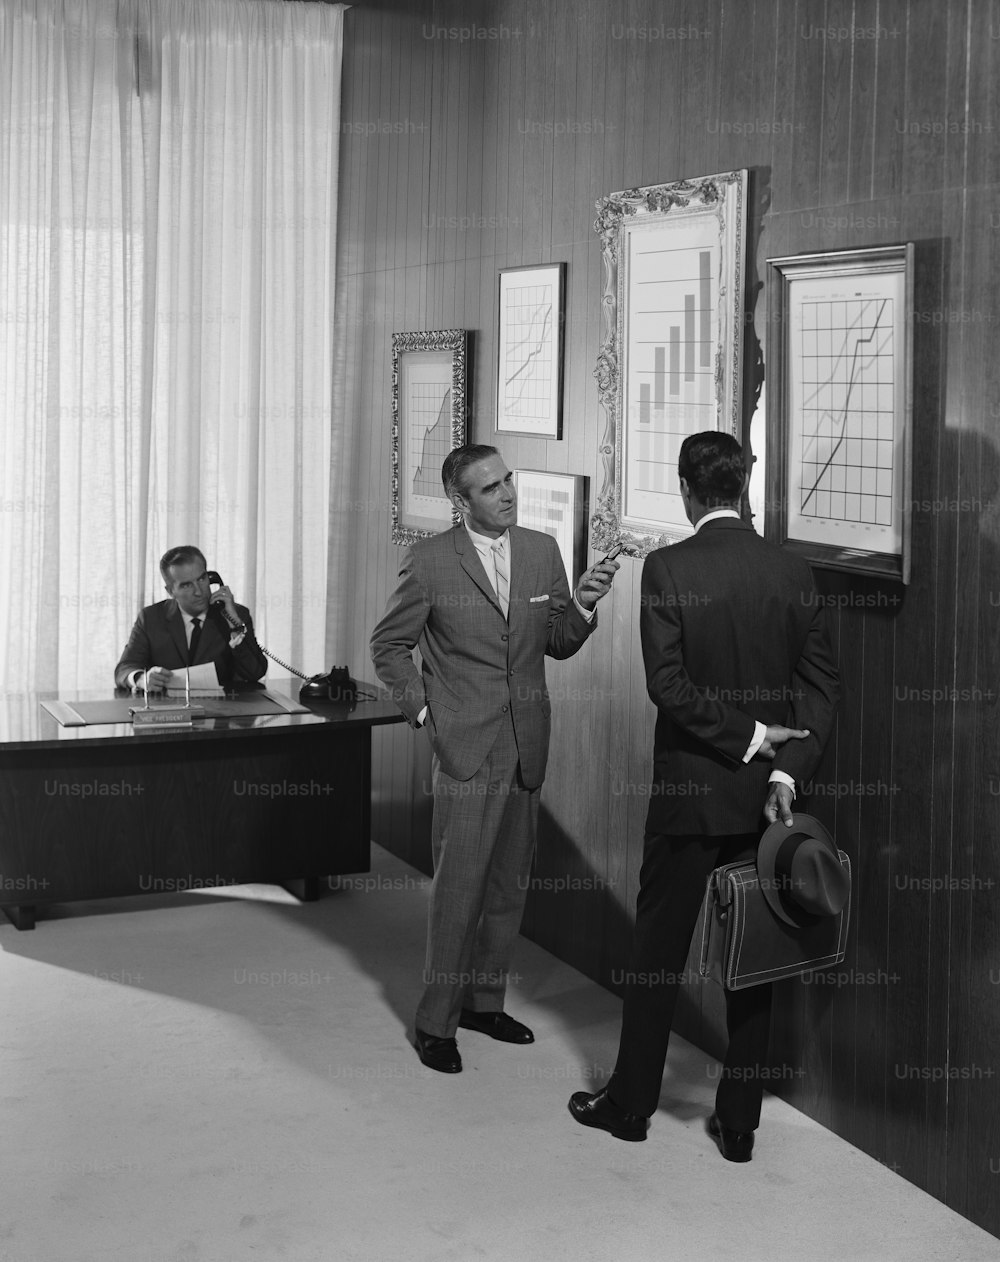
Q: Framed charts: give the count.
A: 5